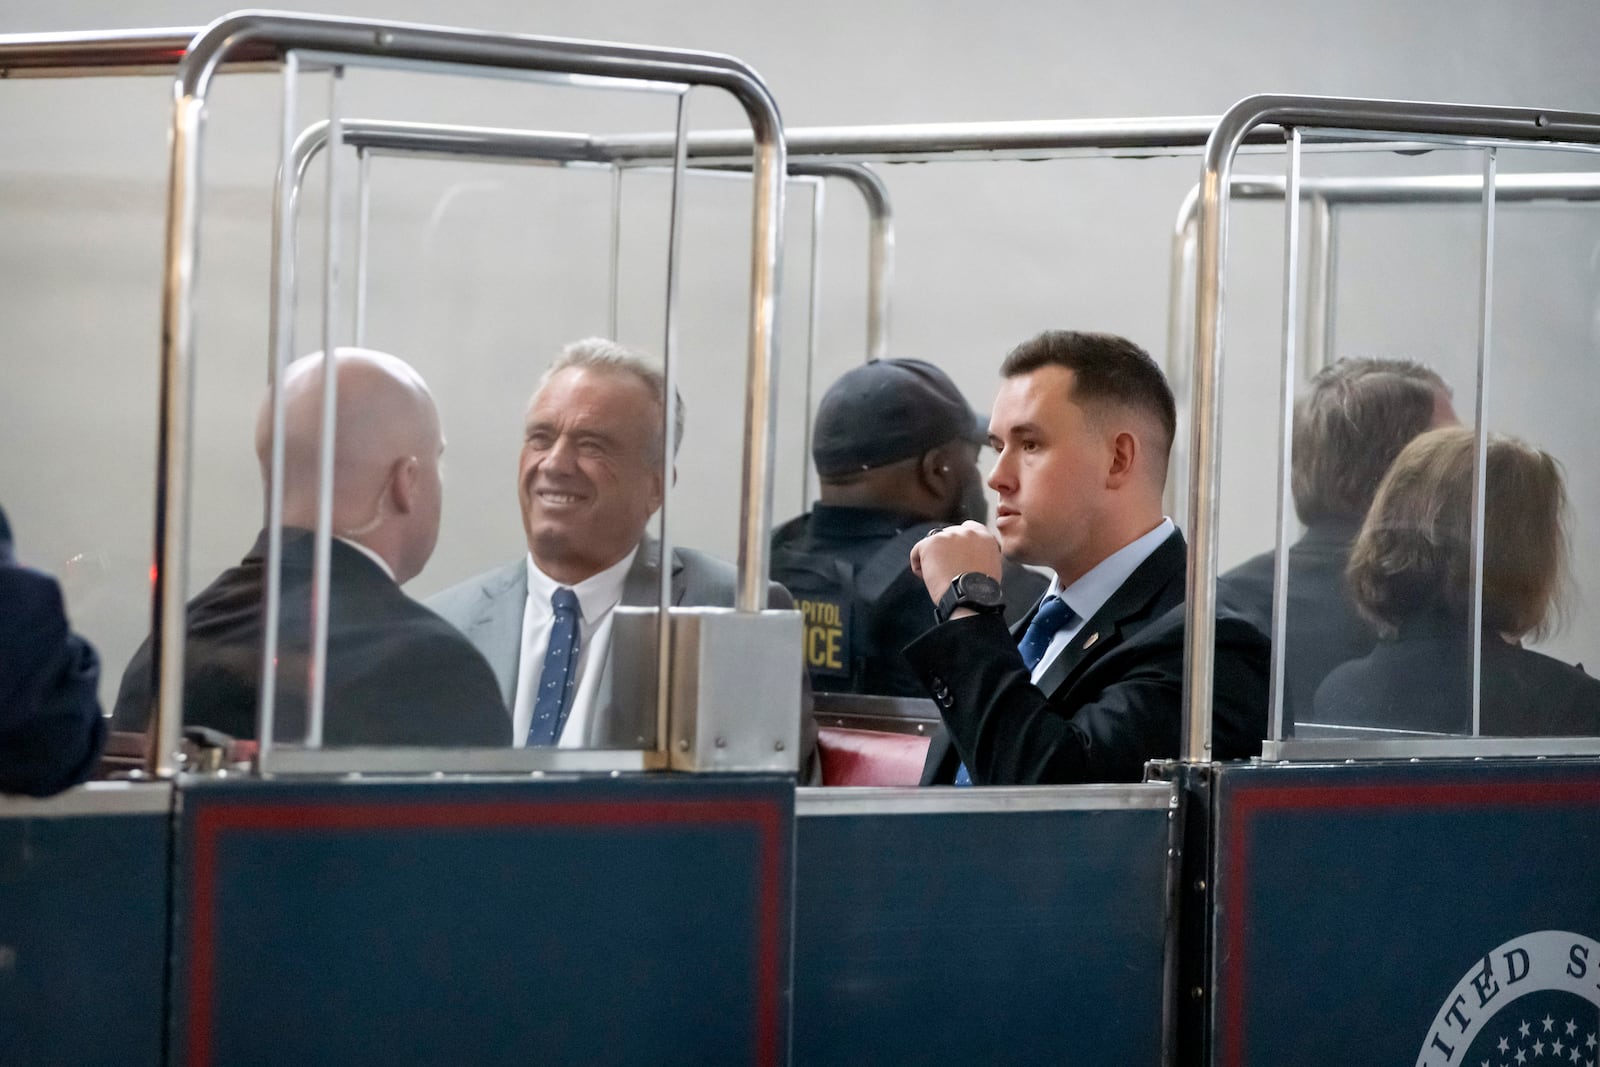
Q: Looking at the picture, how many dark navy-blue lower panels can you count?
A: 4